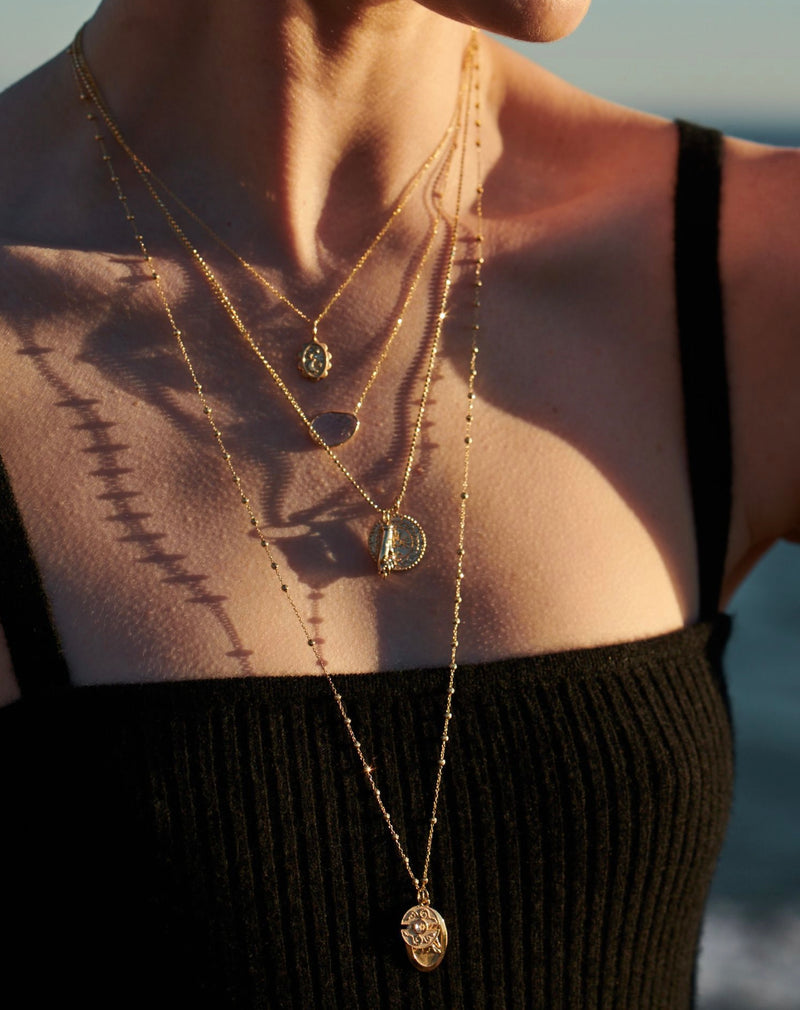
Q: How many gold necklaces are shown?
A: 4